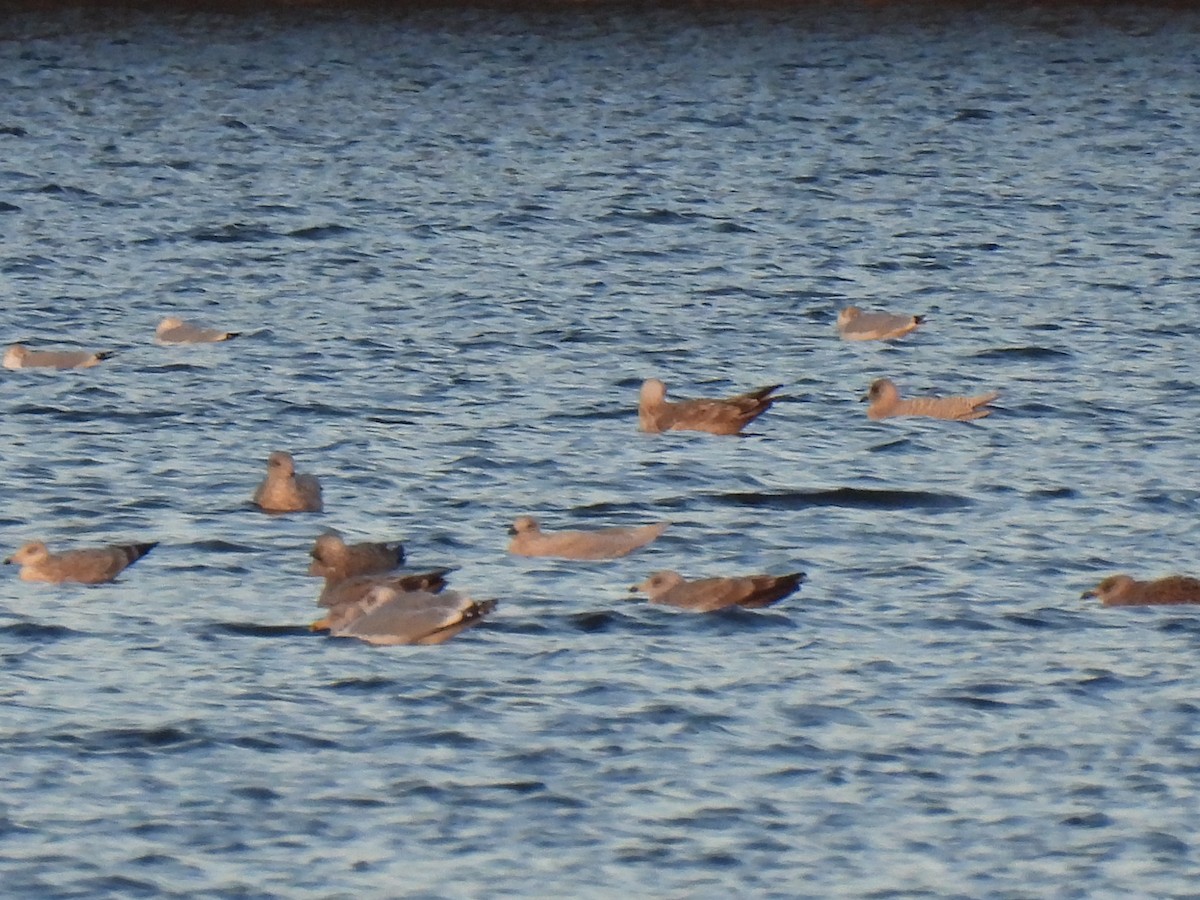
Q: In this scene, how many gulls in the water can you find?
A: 13